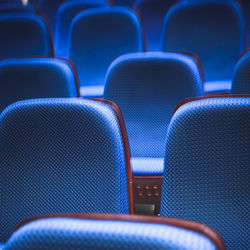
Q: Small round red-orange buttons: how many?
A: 6